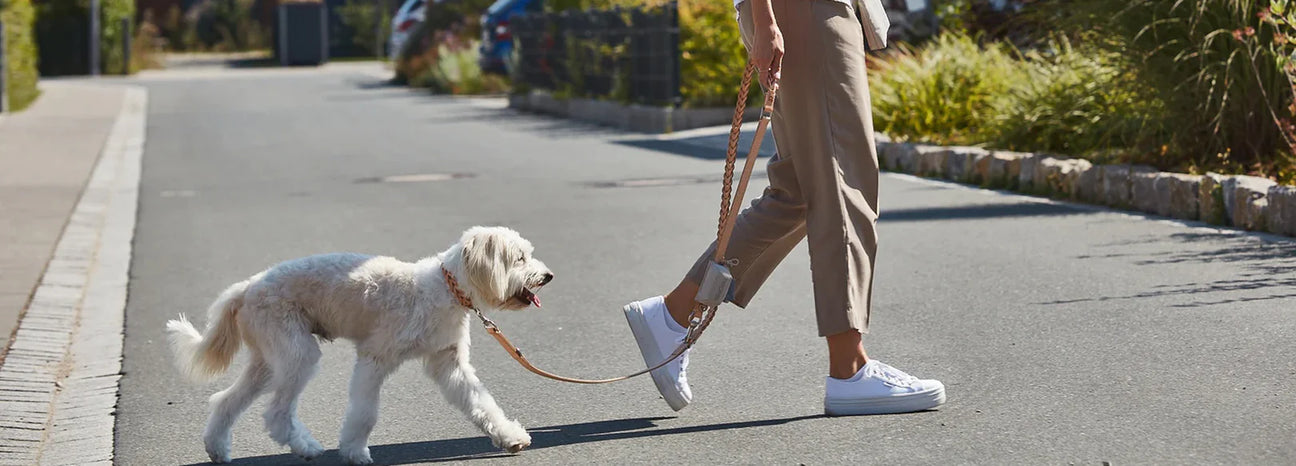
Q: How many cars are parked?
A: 2